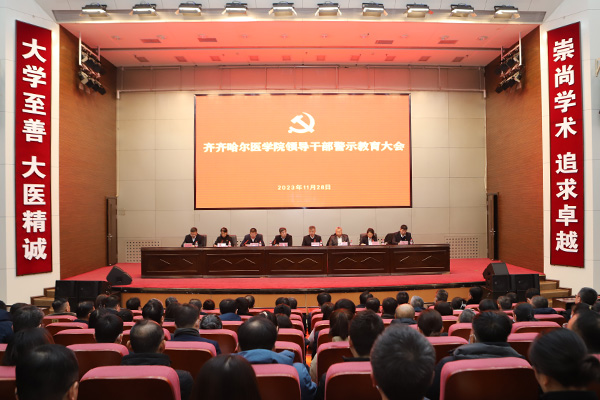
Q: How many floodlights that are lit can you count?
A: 10